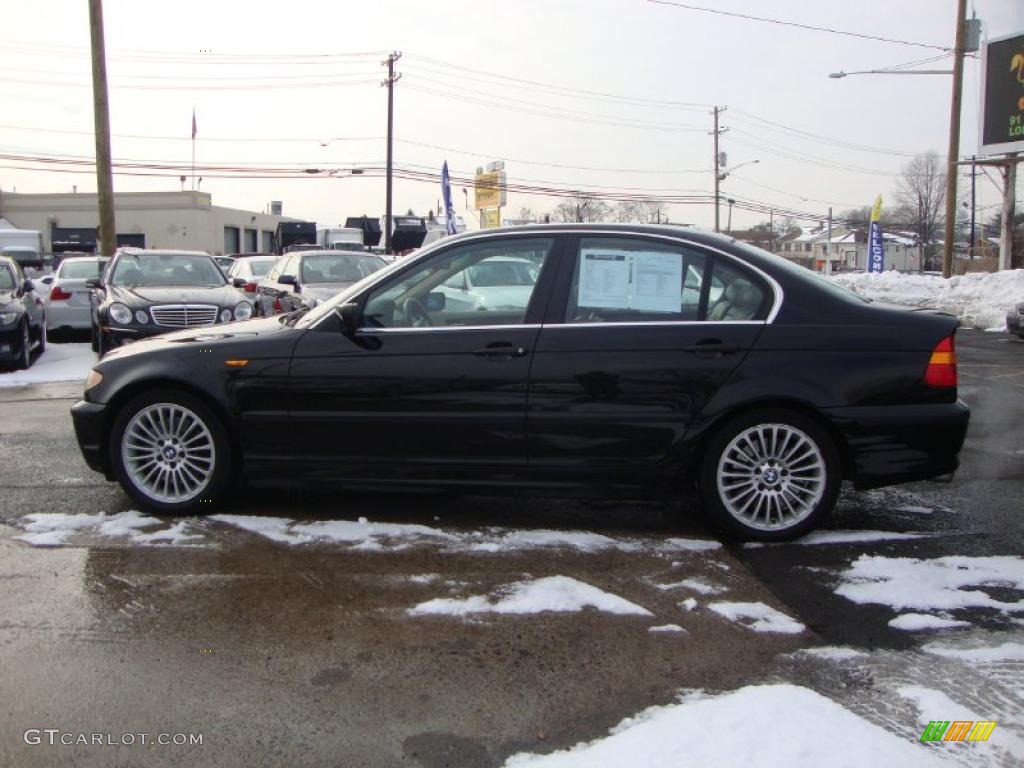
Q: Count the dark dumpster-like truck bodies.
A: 3